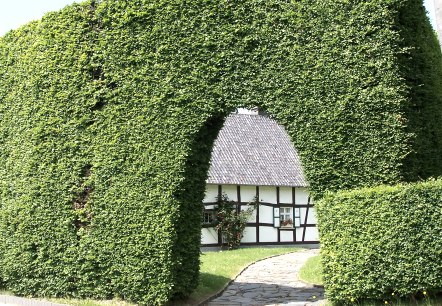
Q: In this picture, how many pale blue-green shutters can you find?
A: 2